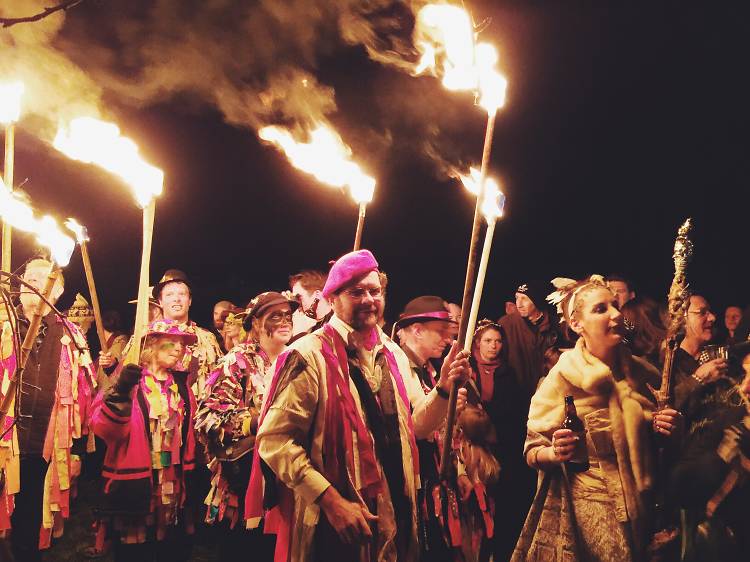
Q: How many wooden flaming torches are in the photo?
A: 7